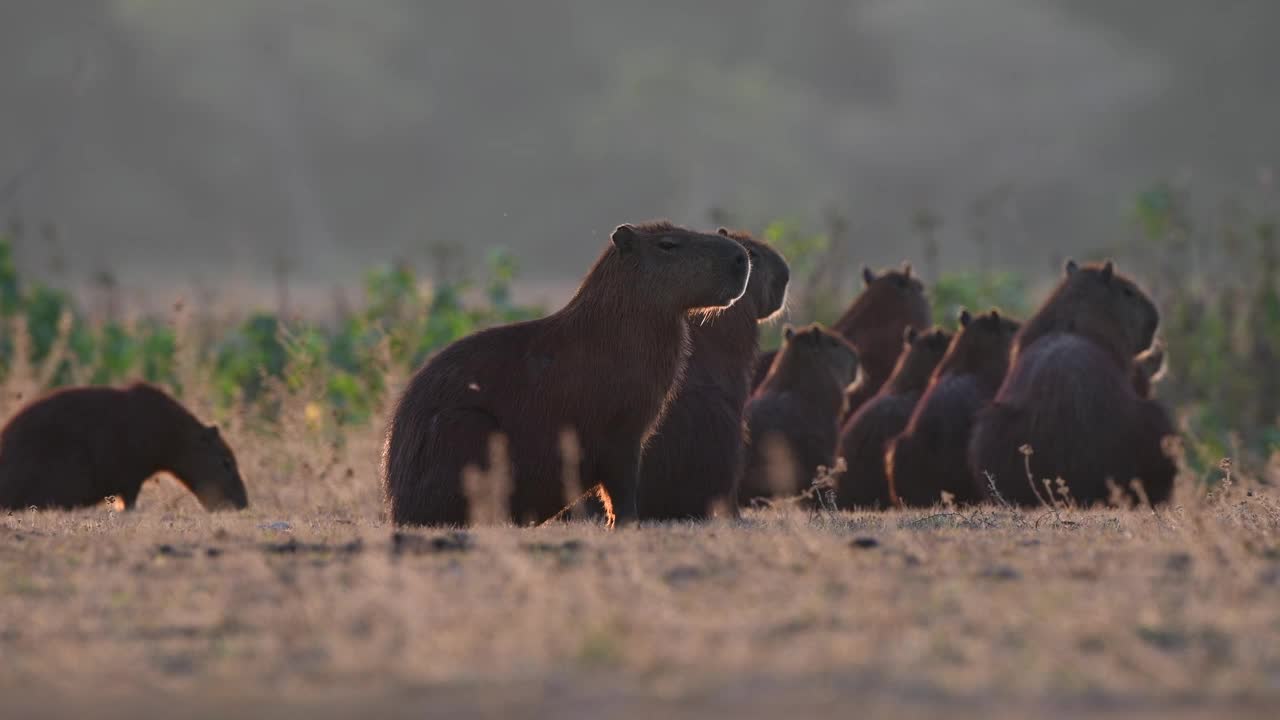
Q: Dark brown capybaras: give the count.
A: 9